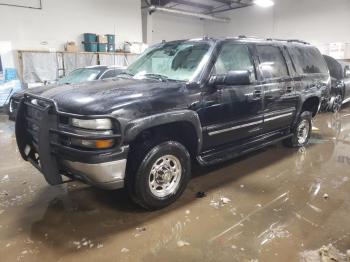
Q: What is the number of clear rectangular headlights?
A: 1